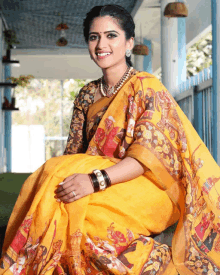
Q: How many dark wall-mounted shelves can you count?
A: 3